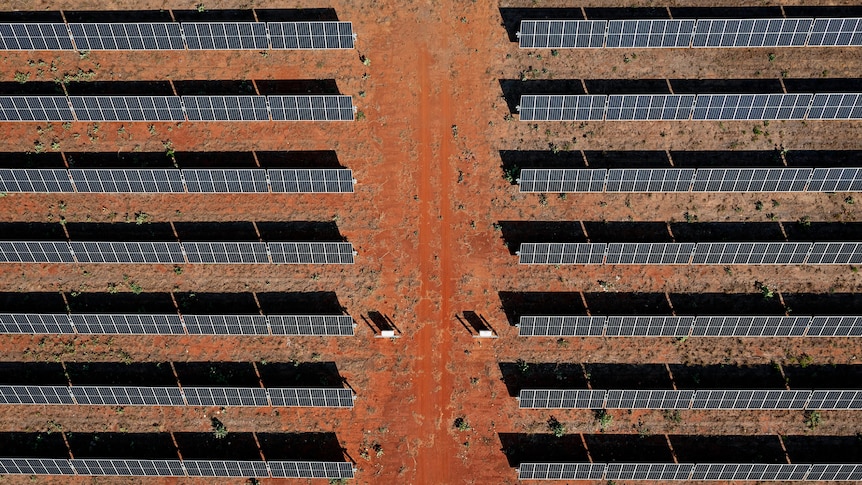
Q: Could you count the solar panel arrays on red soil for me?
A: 14